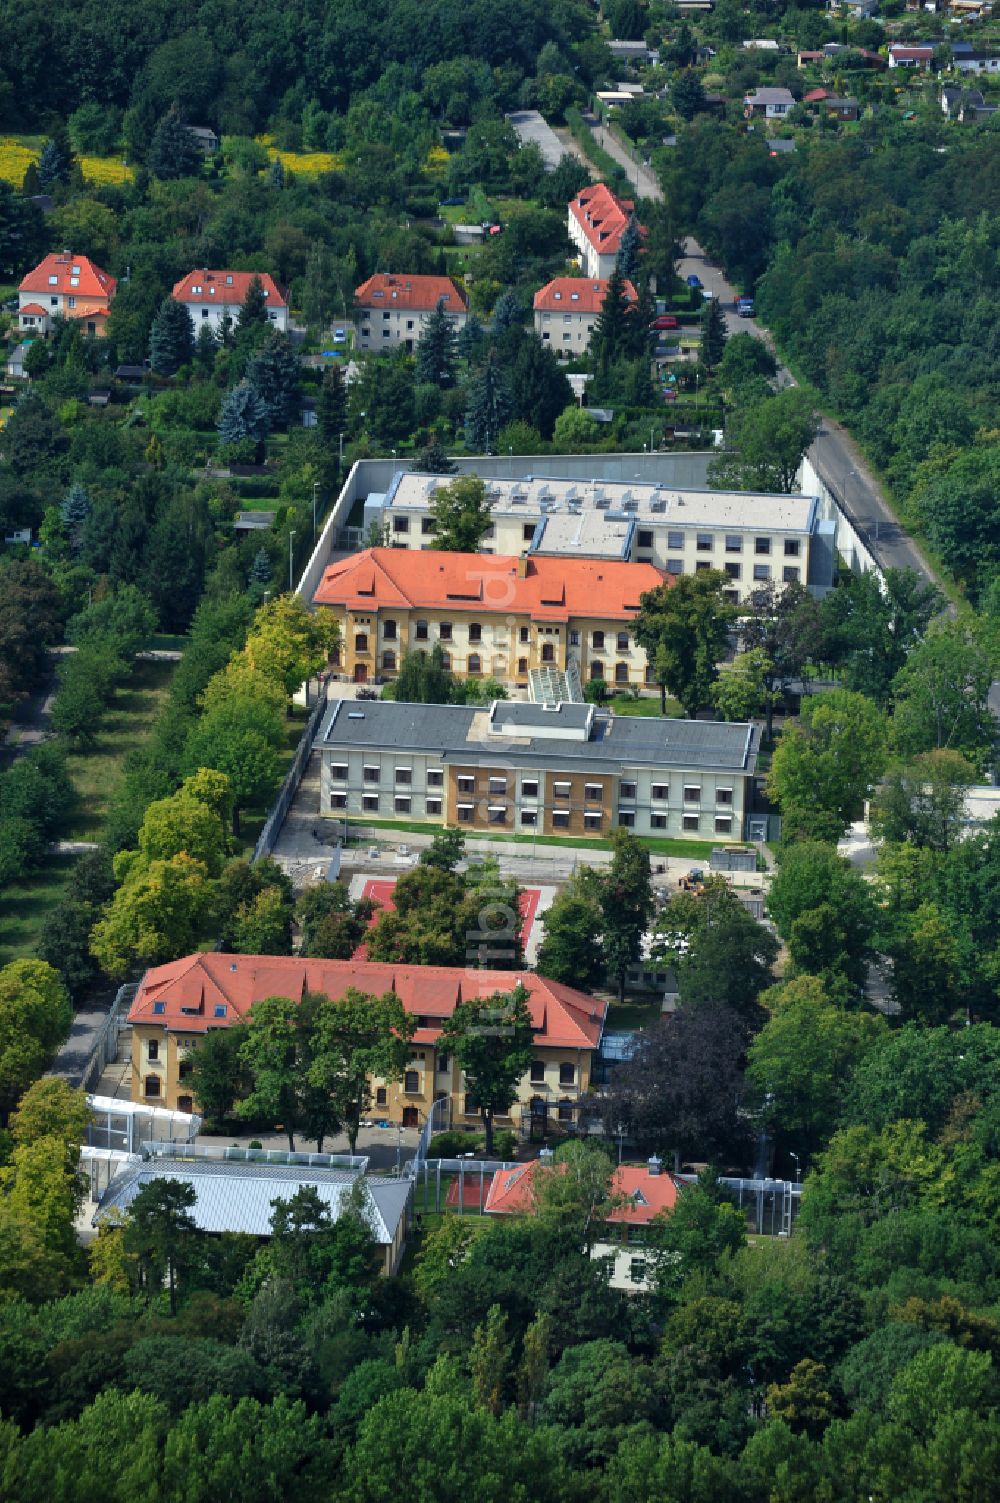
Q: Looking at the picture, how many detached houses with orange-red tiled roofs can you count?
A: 5